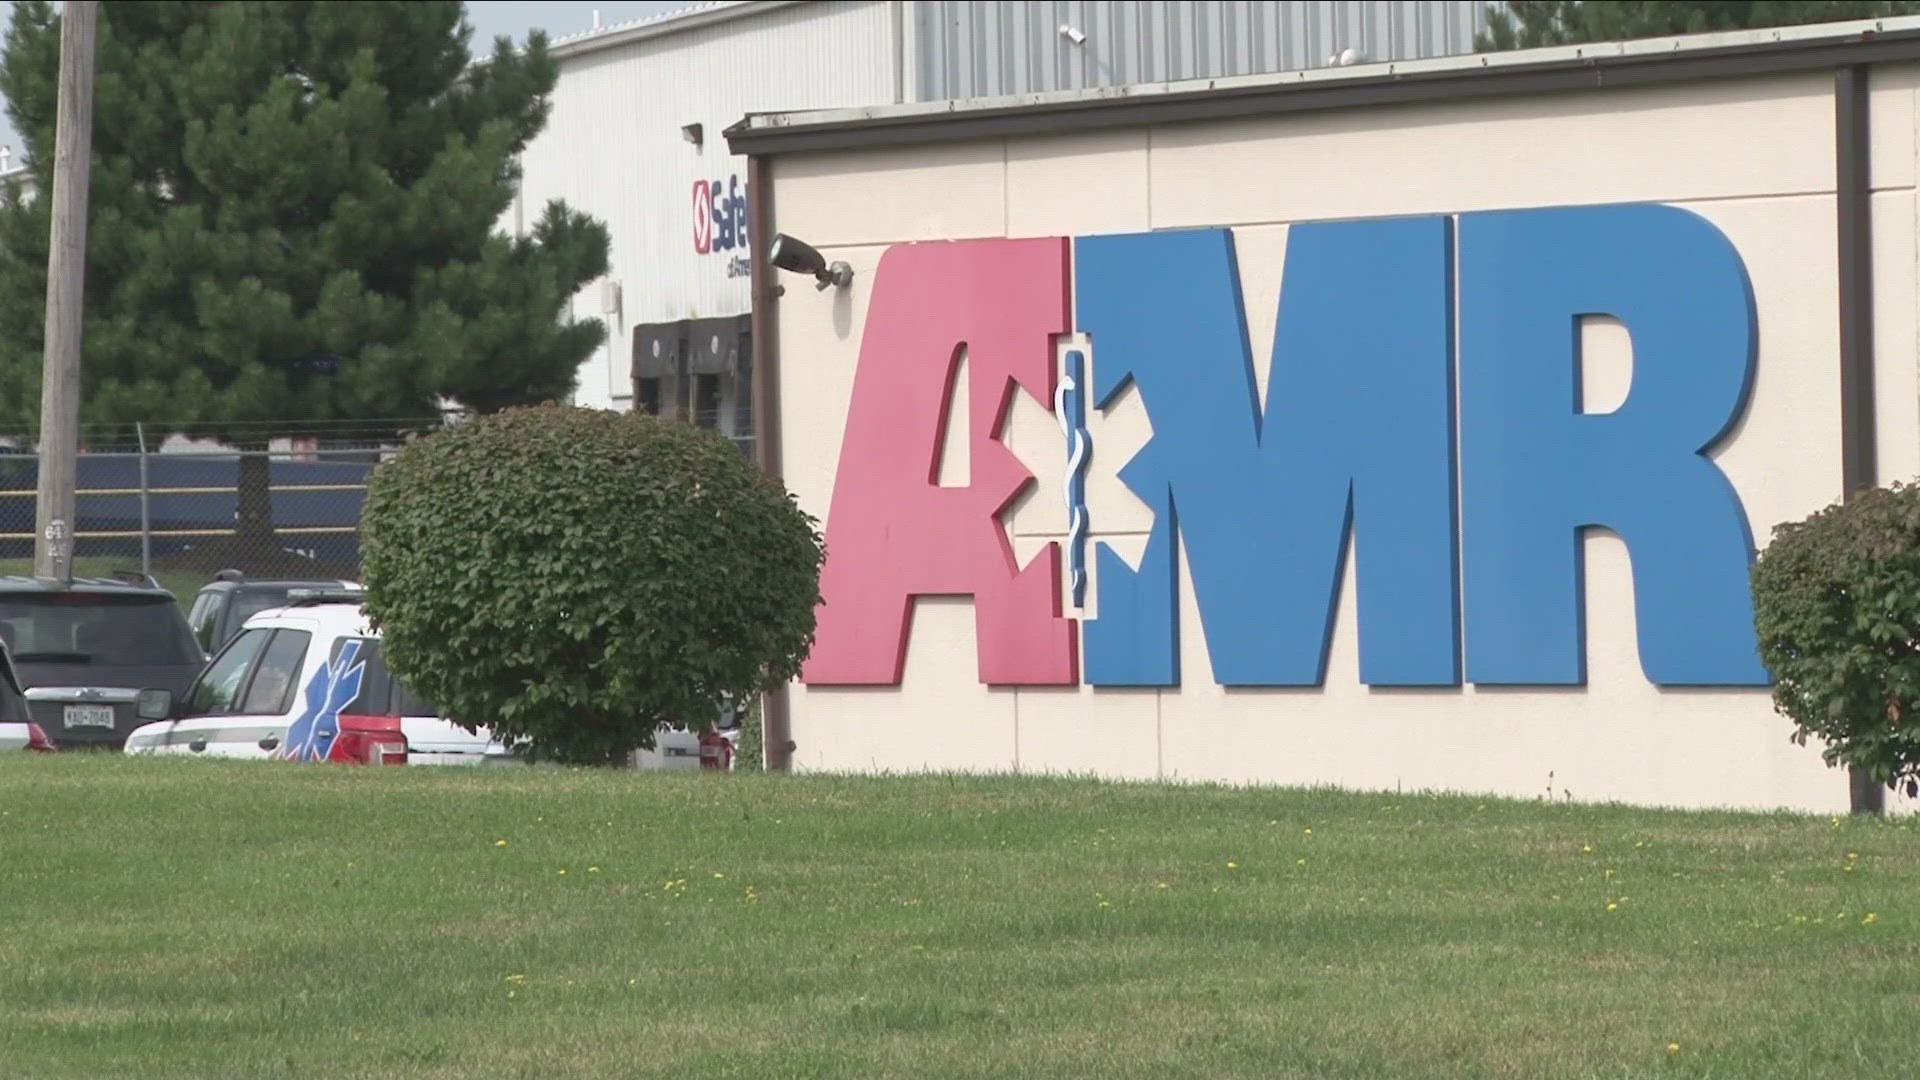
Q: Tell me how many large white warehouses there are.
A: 1